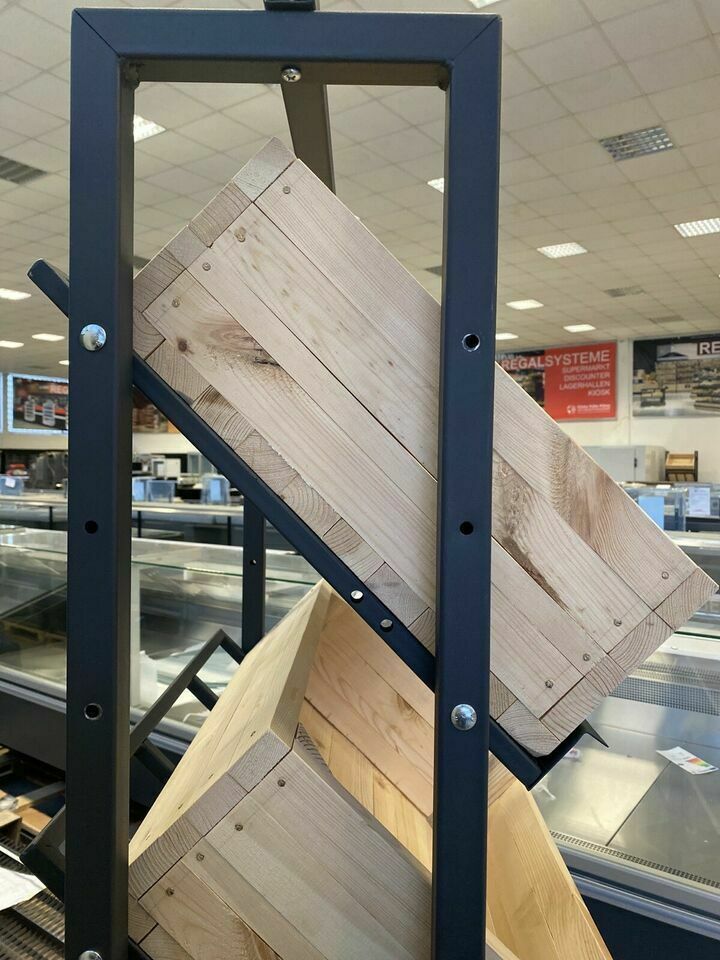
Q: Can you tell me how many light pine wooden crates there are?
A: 2